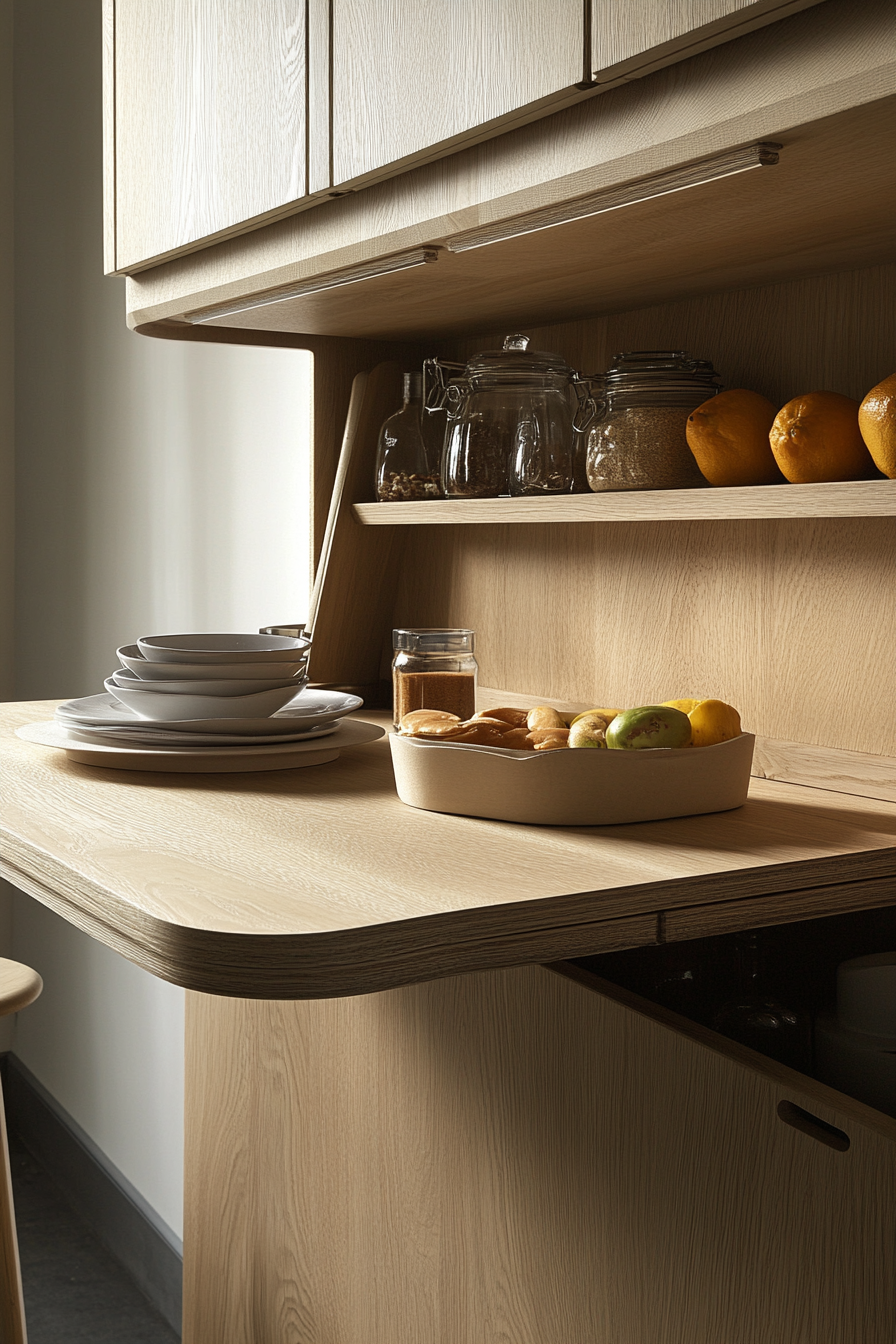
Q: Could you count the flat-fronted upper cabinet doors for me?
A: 3